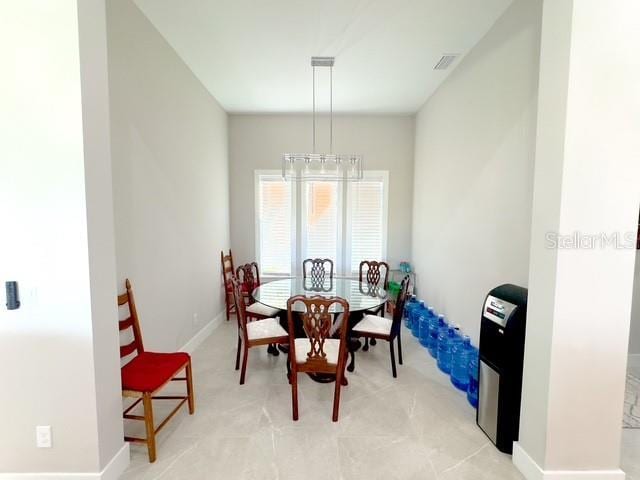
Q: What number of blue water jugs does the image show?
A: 7